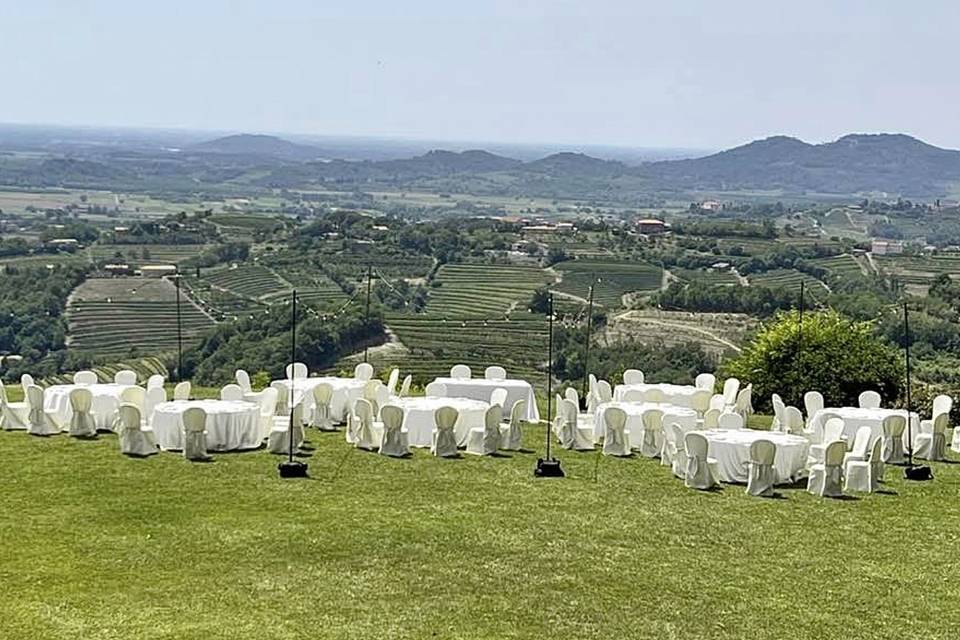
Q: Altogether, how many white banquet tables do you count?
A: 9